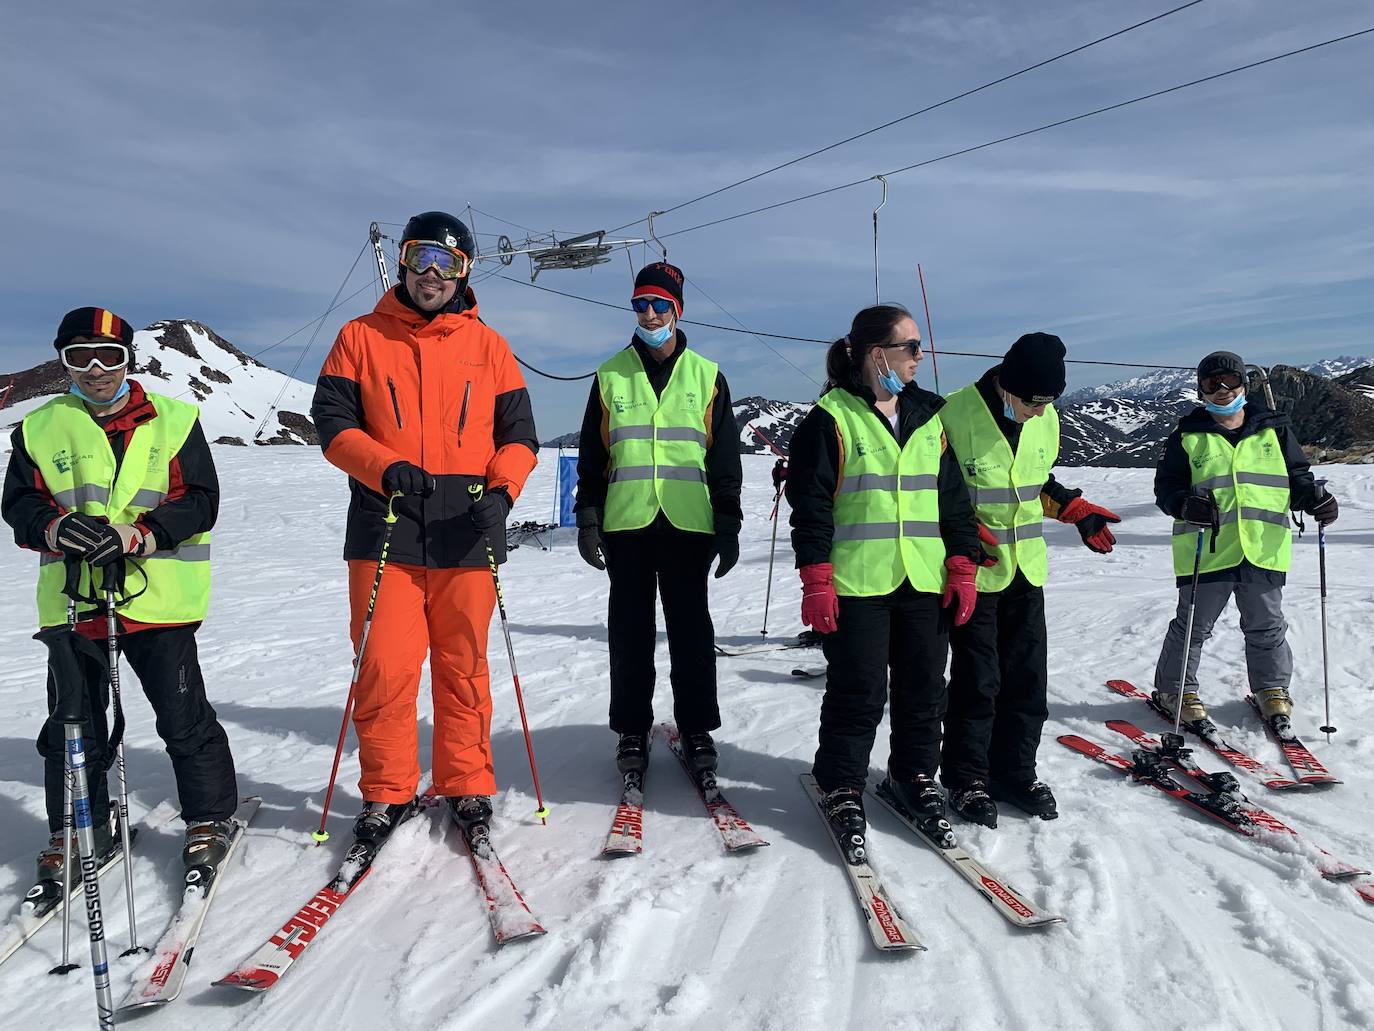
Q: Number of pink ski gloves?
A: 2